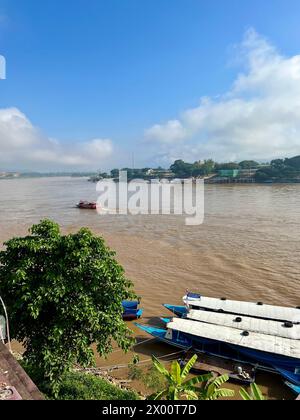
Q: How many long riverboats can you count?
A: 3